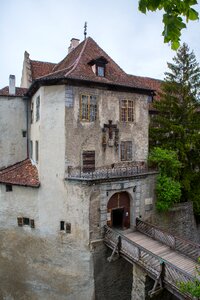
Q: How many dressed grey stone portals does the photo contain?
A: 1